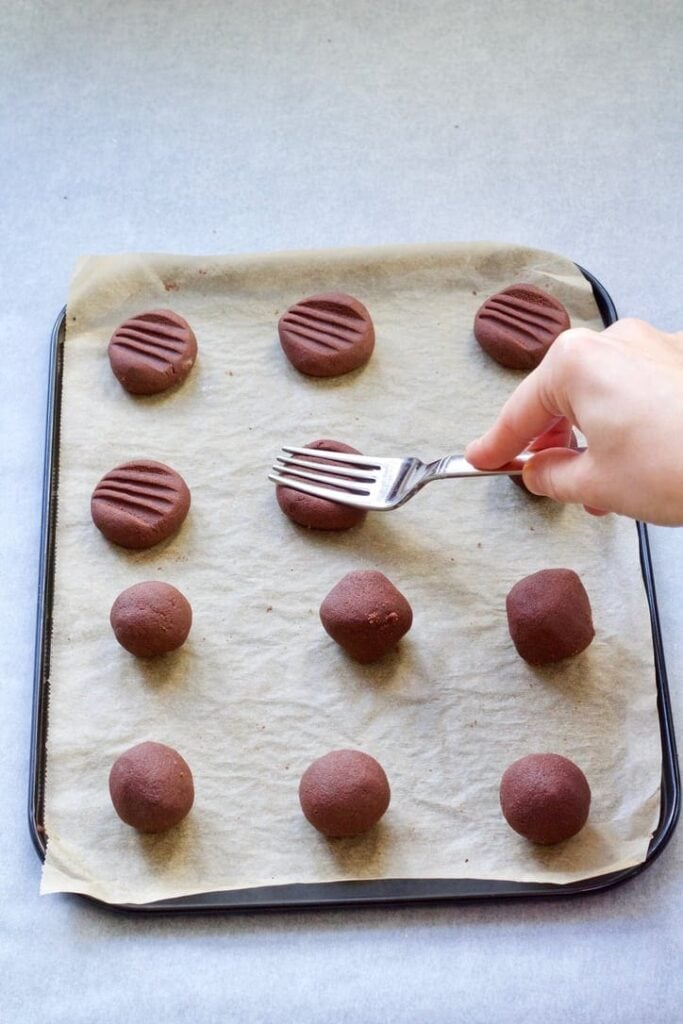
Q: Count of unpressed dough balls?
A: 6